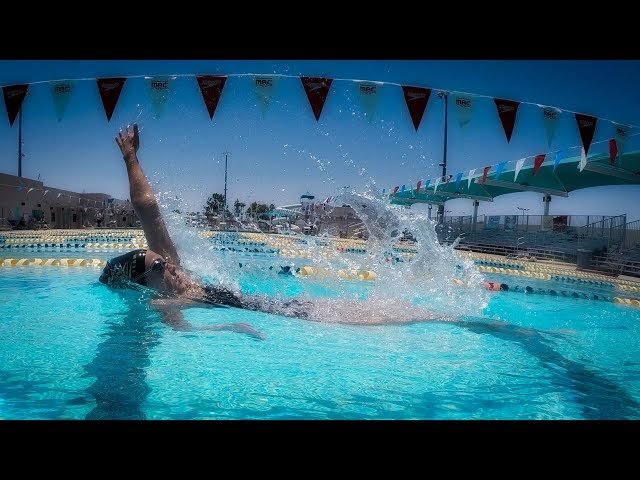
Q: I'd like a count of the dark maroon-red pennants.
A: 7